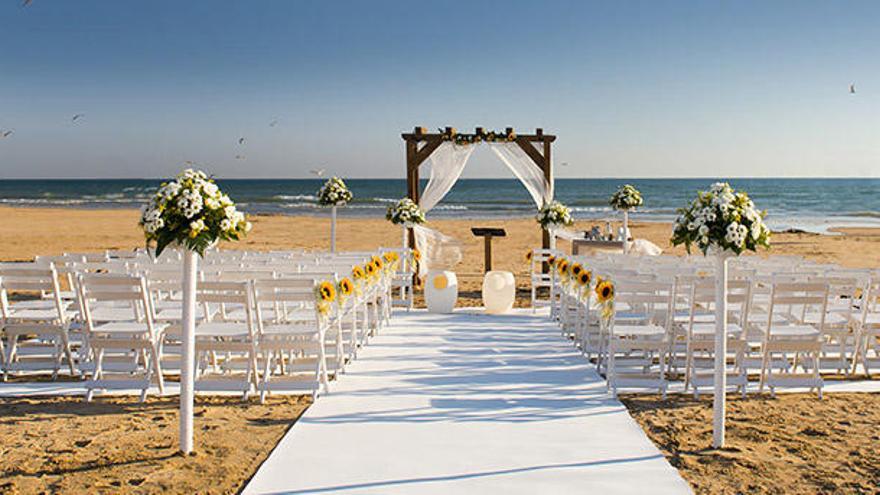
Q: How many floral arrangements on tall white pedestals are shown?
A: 6